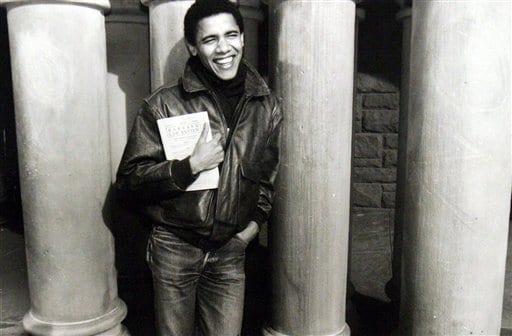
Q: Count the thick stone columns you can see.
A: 4